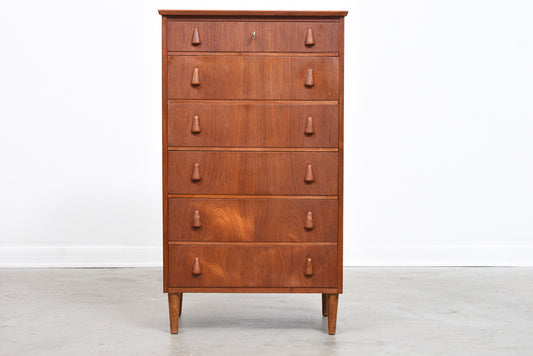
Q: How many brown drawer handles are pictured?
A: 12